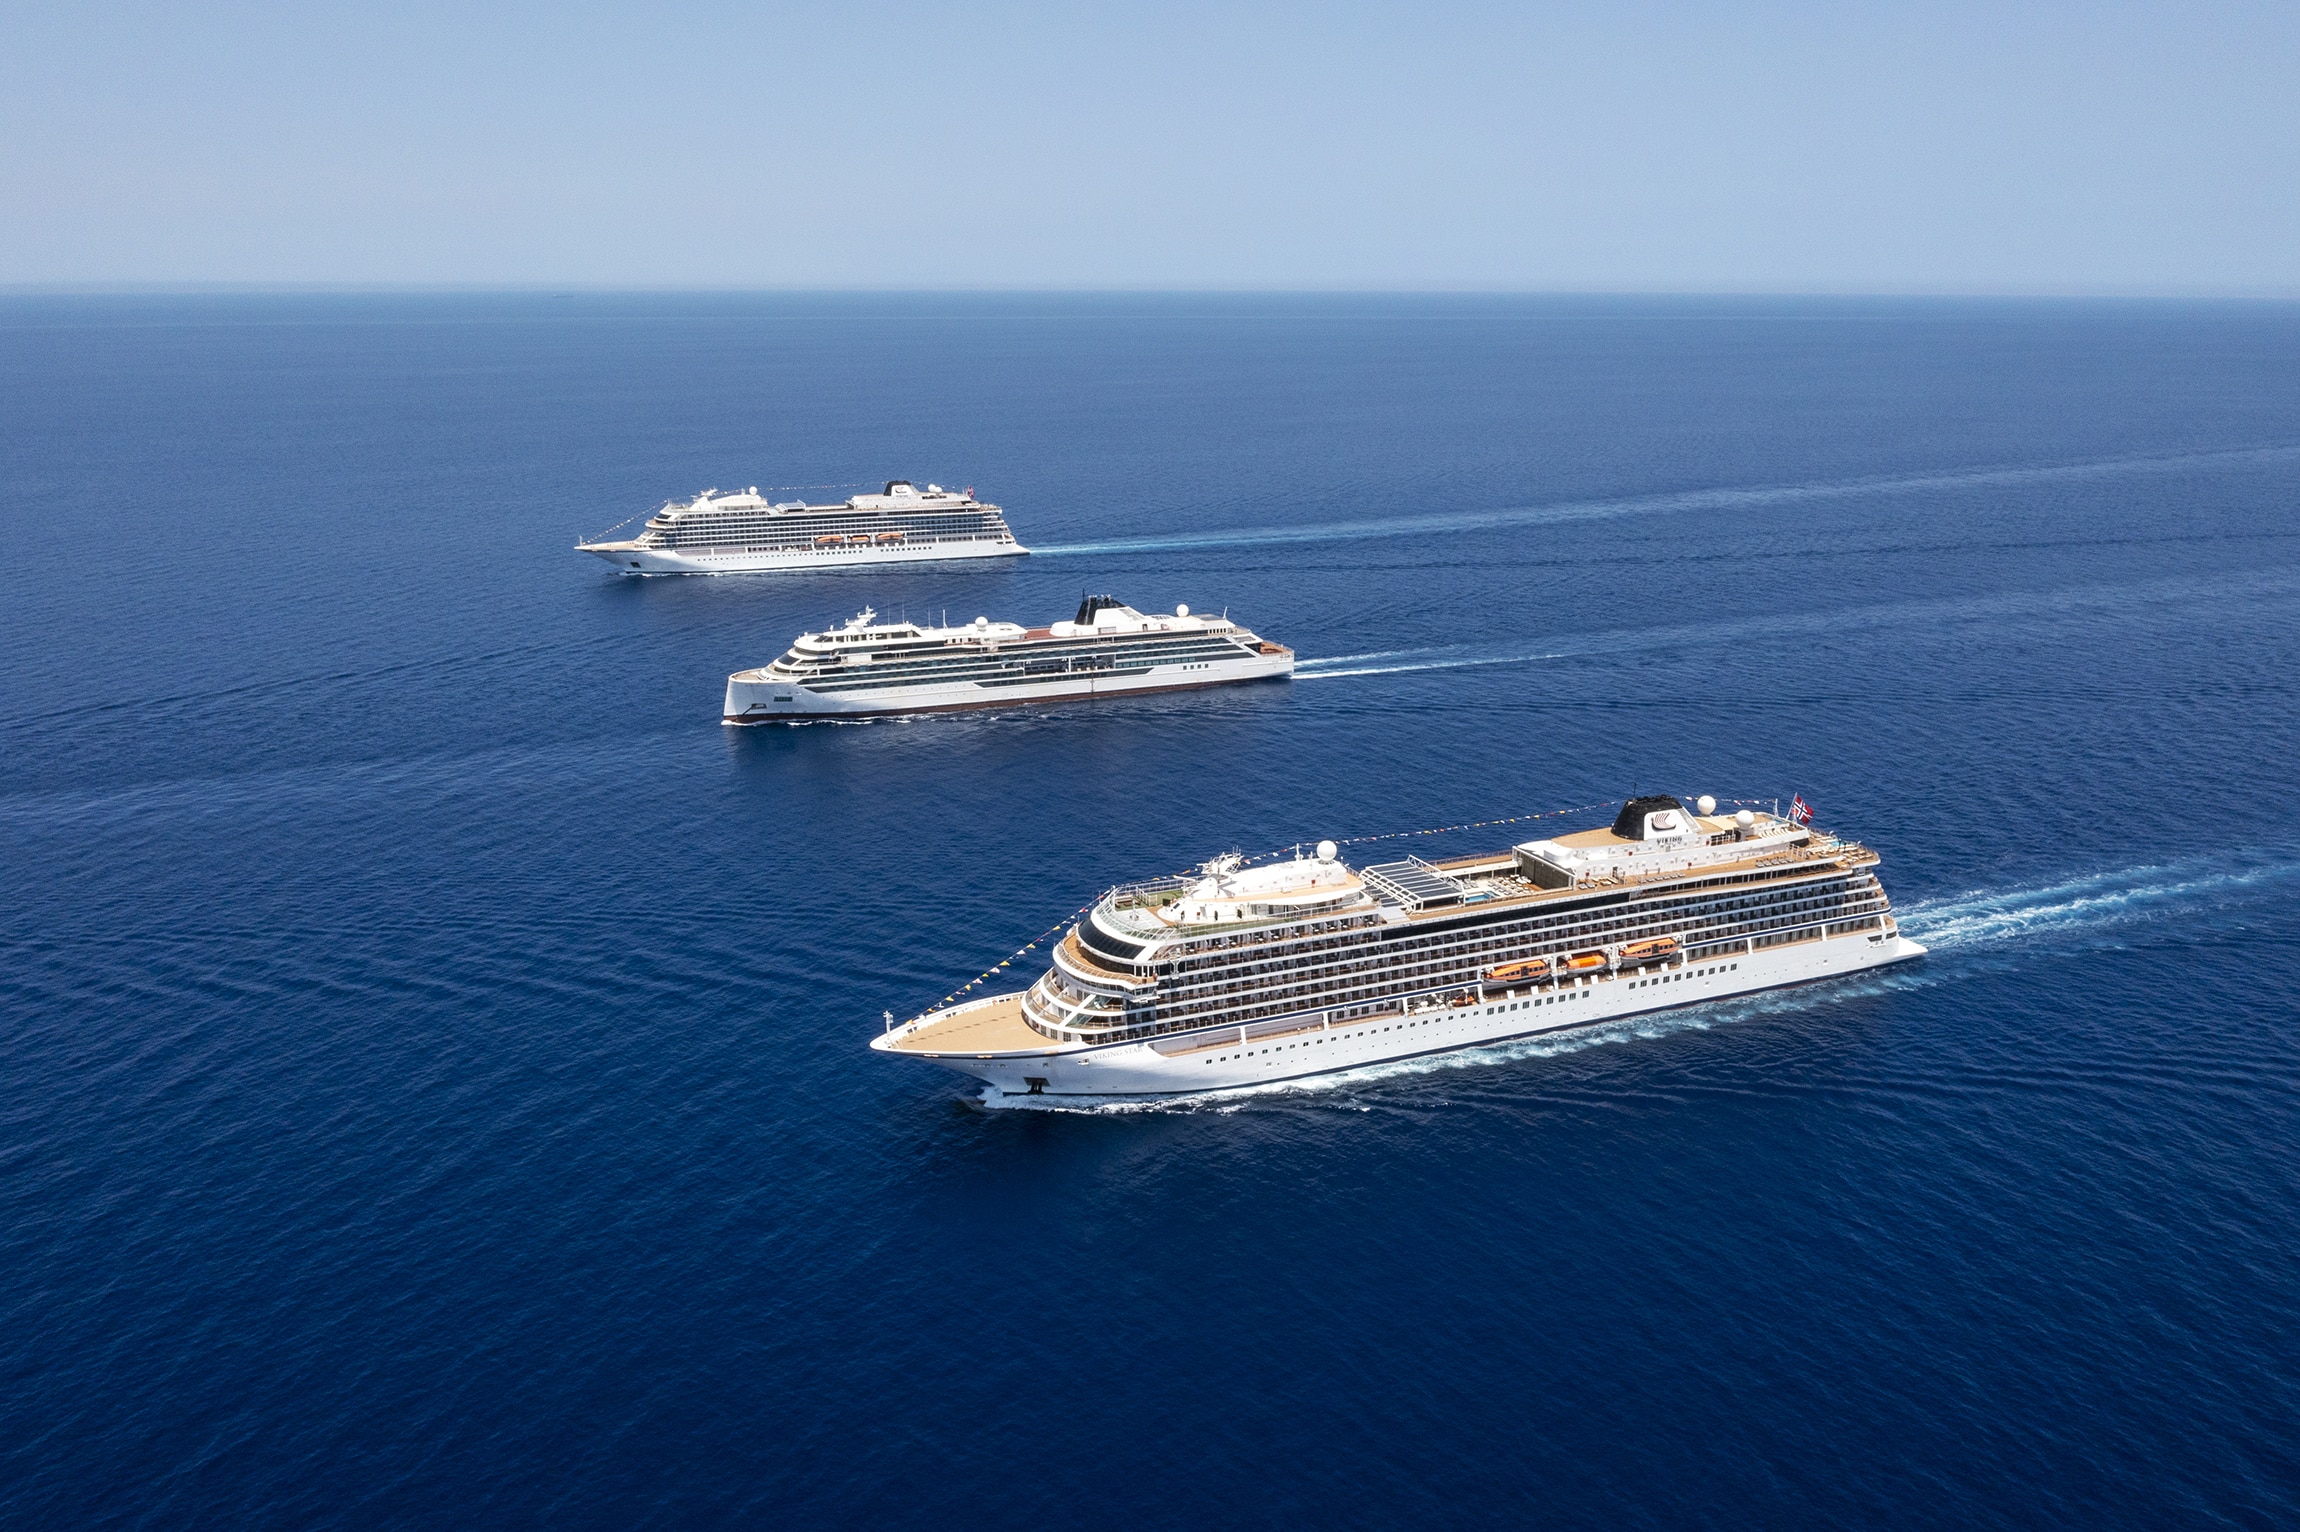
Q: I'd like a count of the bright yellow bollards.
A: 0